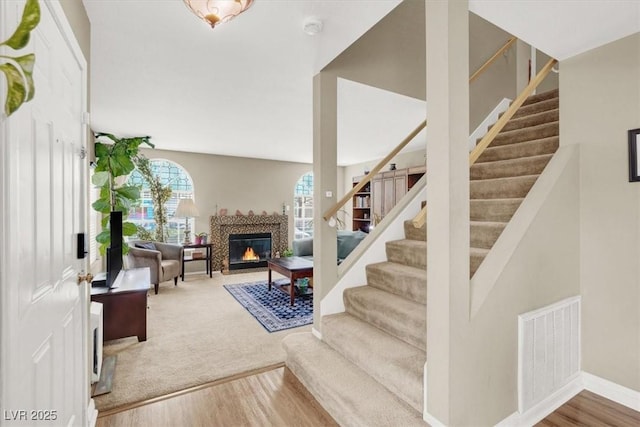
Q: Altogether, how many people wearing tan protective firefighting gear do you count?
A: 0